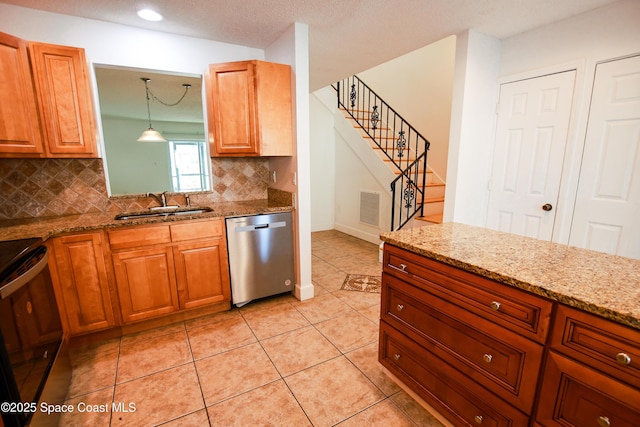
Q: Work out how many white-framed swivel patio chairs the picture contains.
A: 0